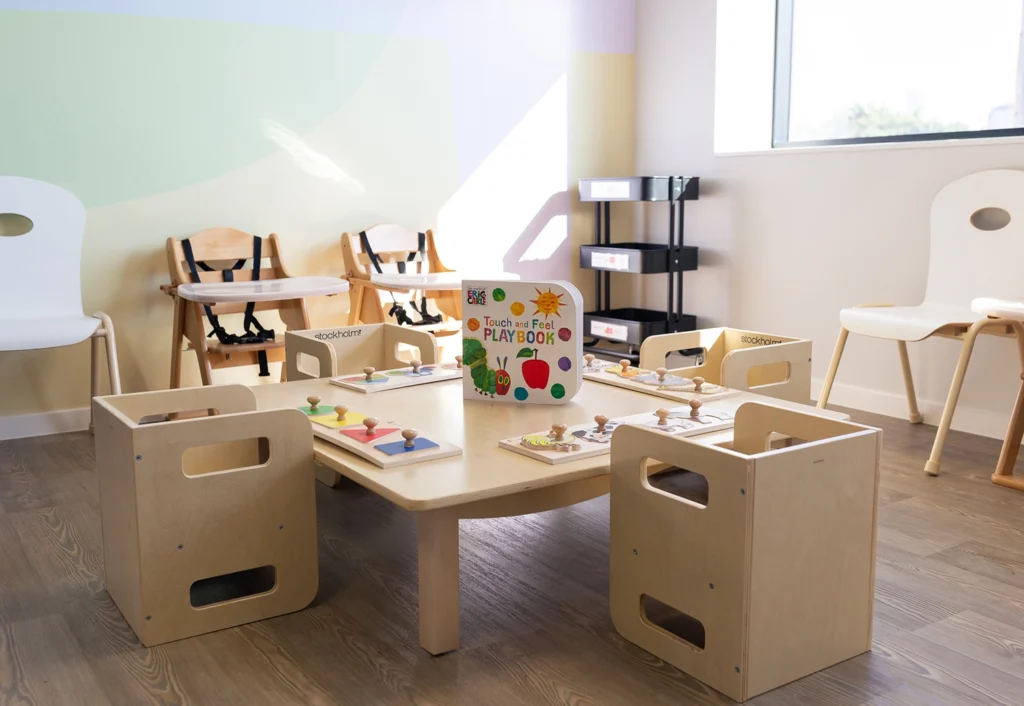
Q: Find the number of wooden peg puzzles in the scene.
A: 4